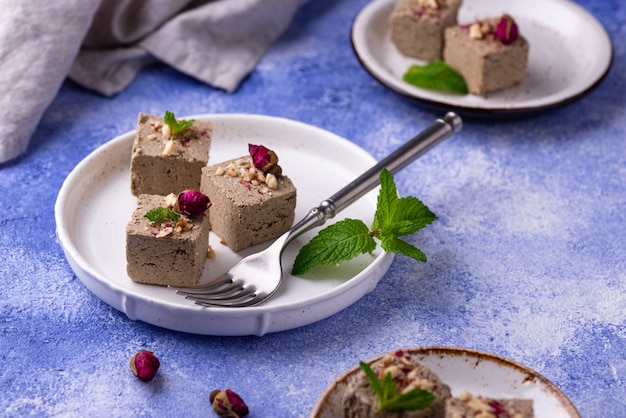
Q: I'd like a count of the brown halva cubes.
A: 7